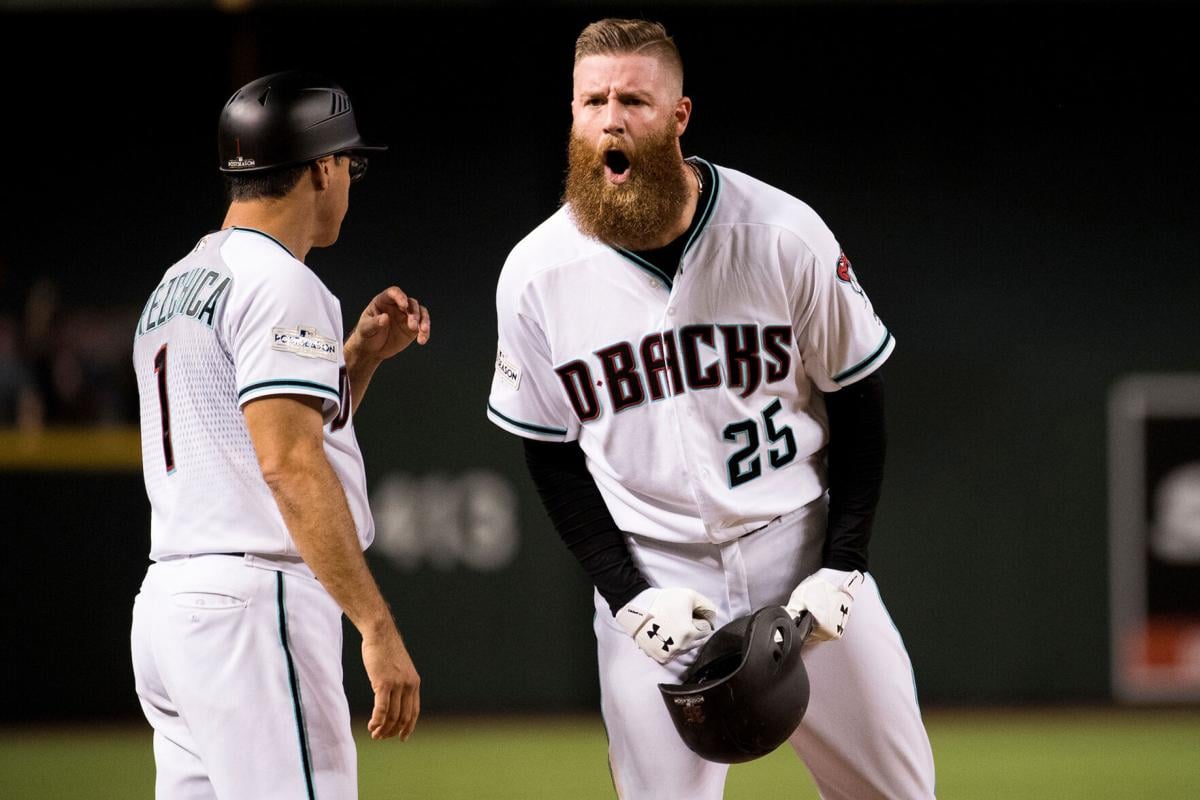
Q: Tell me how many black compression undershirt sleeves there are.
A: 2